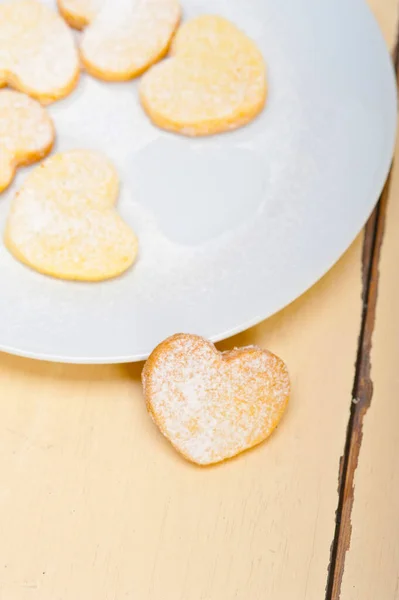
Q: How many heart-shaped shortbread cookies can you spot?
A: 6